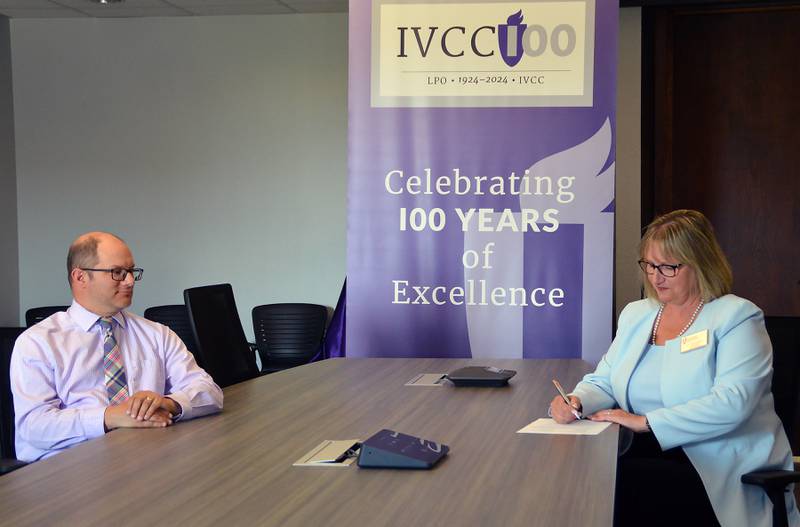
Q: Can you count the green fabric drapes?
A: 0